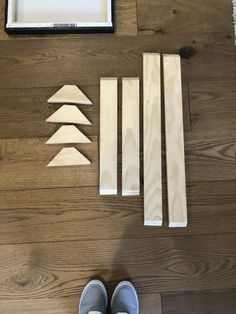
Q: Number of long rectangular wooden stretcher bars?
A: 4